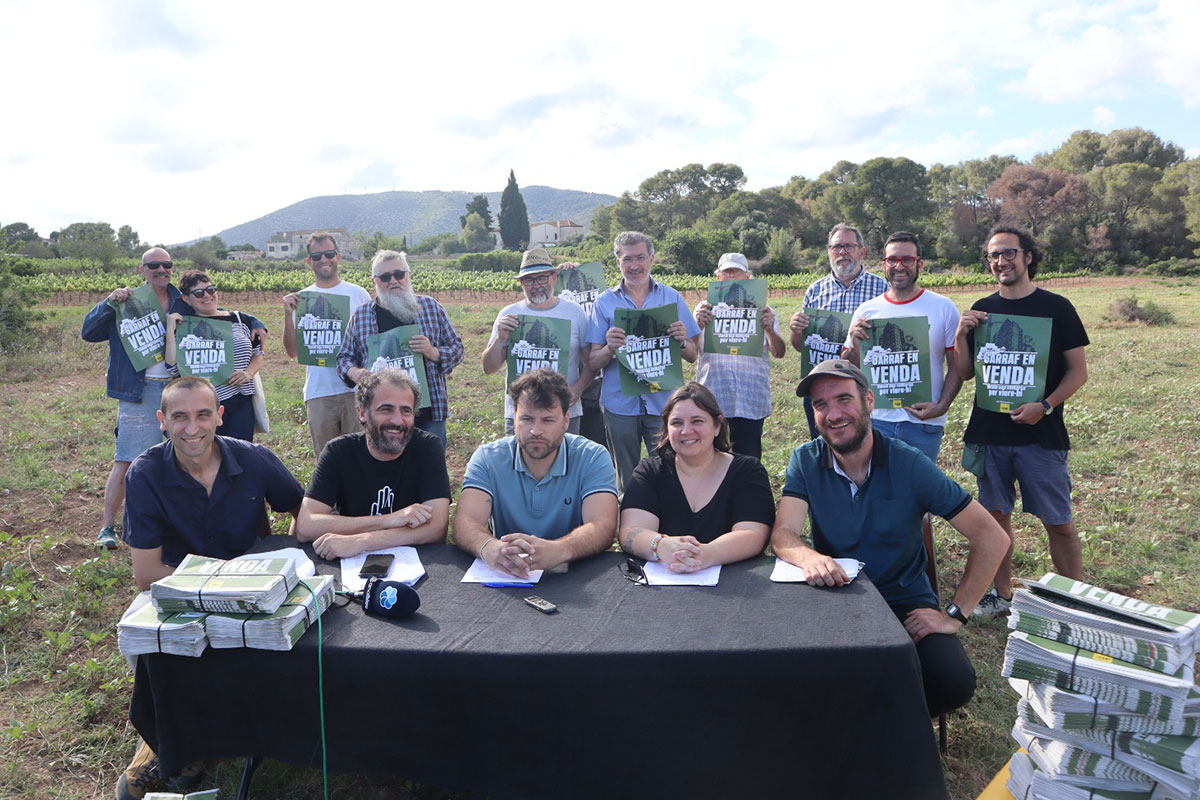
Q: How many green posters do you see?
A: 11